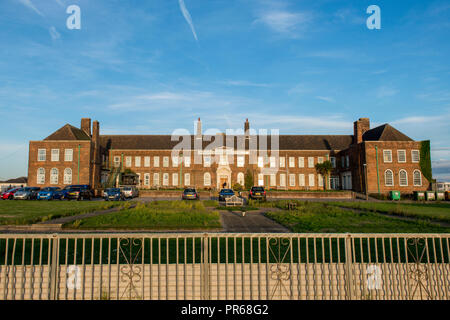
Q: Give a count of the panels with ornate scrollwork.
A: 3